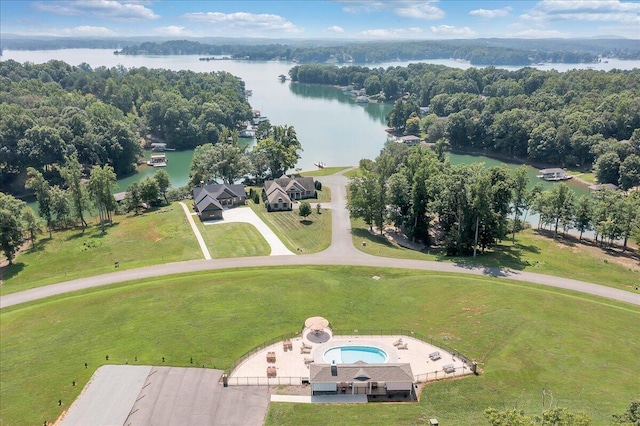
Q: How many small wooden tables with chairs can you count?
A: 3